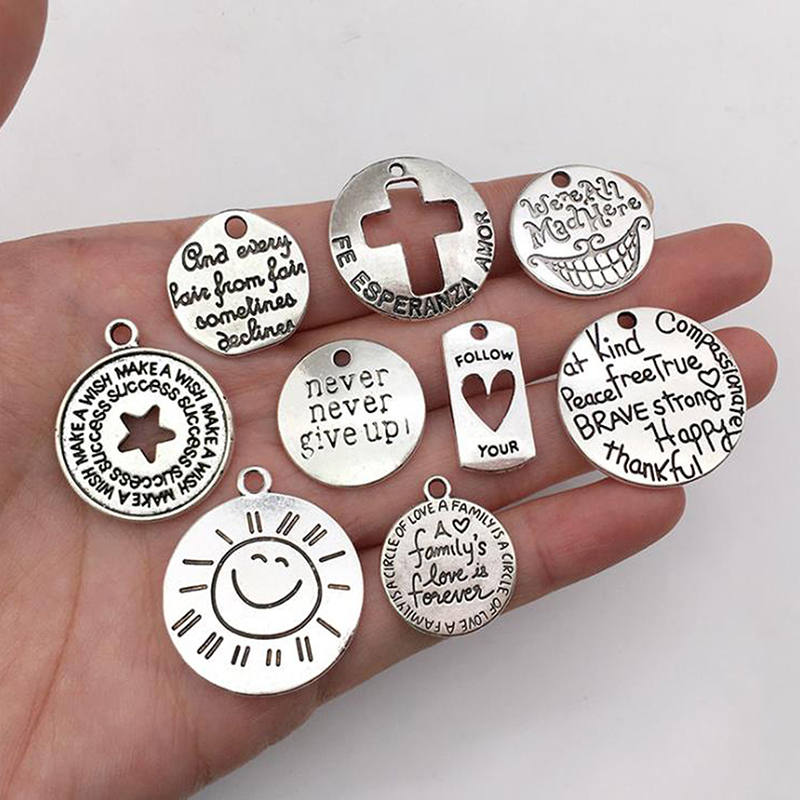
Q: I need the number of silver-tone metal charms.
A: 9